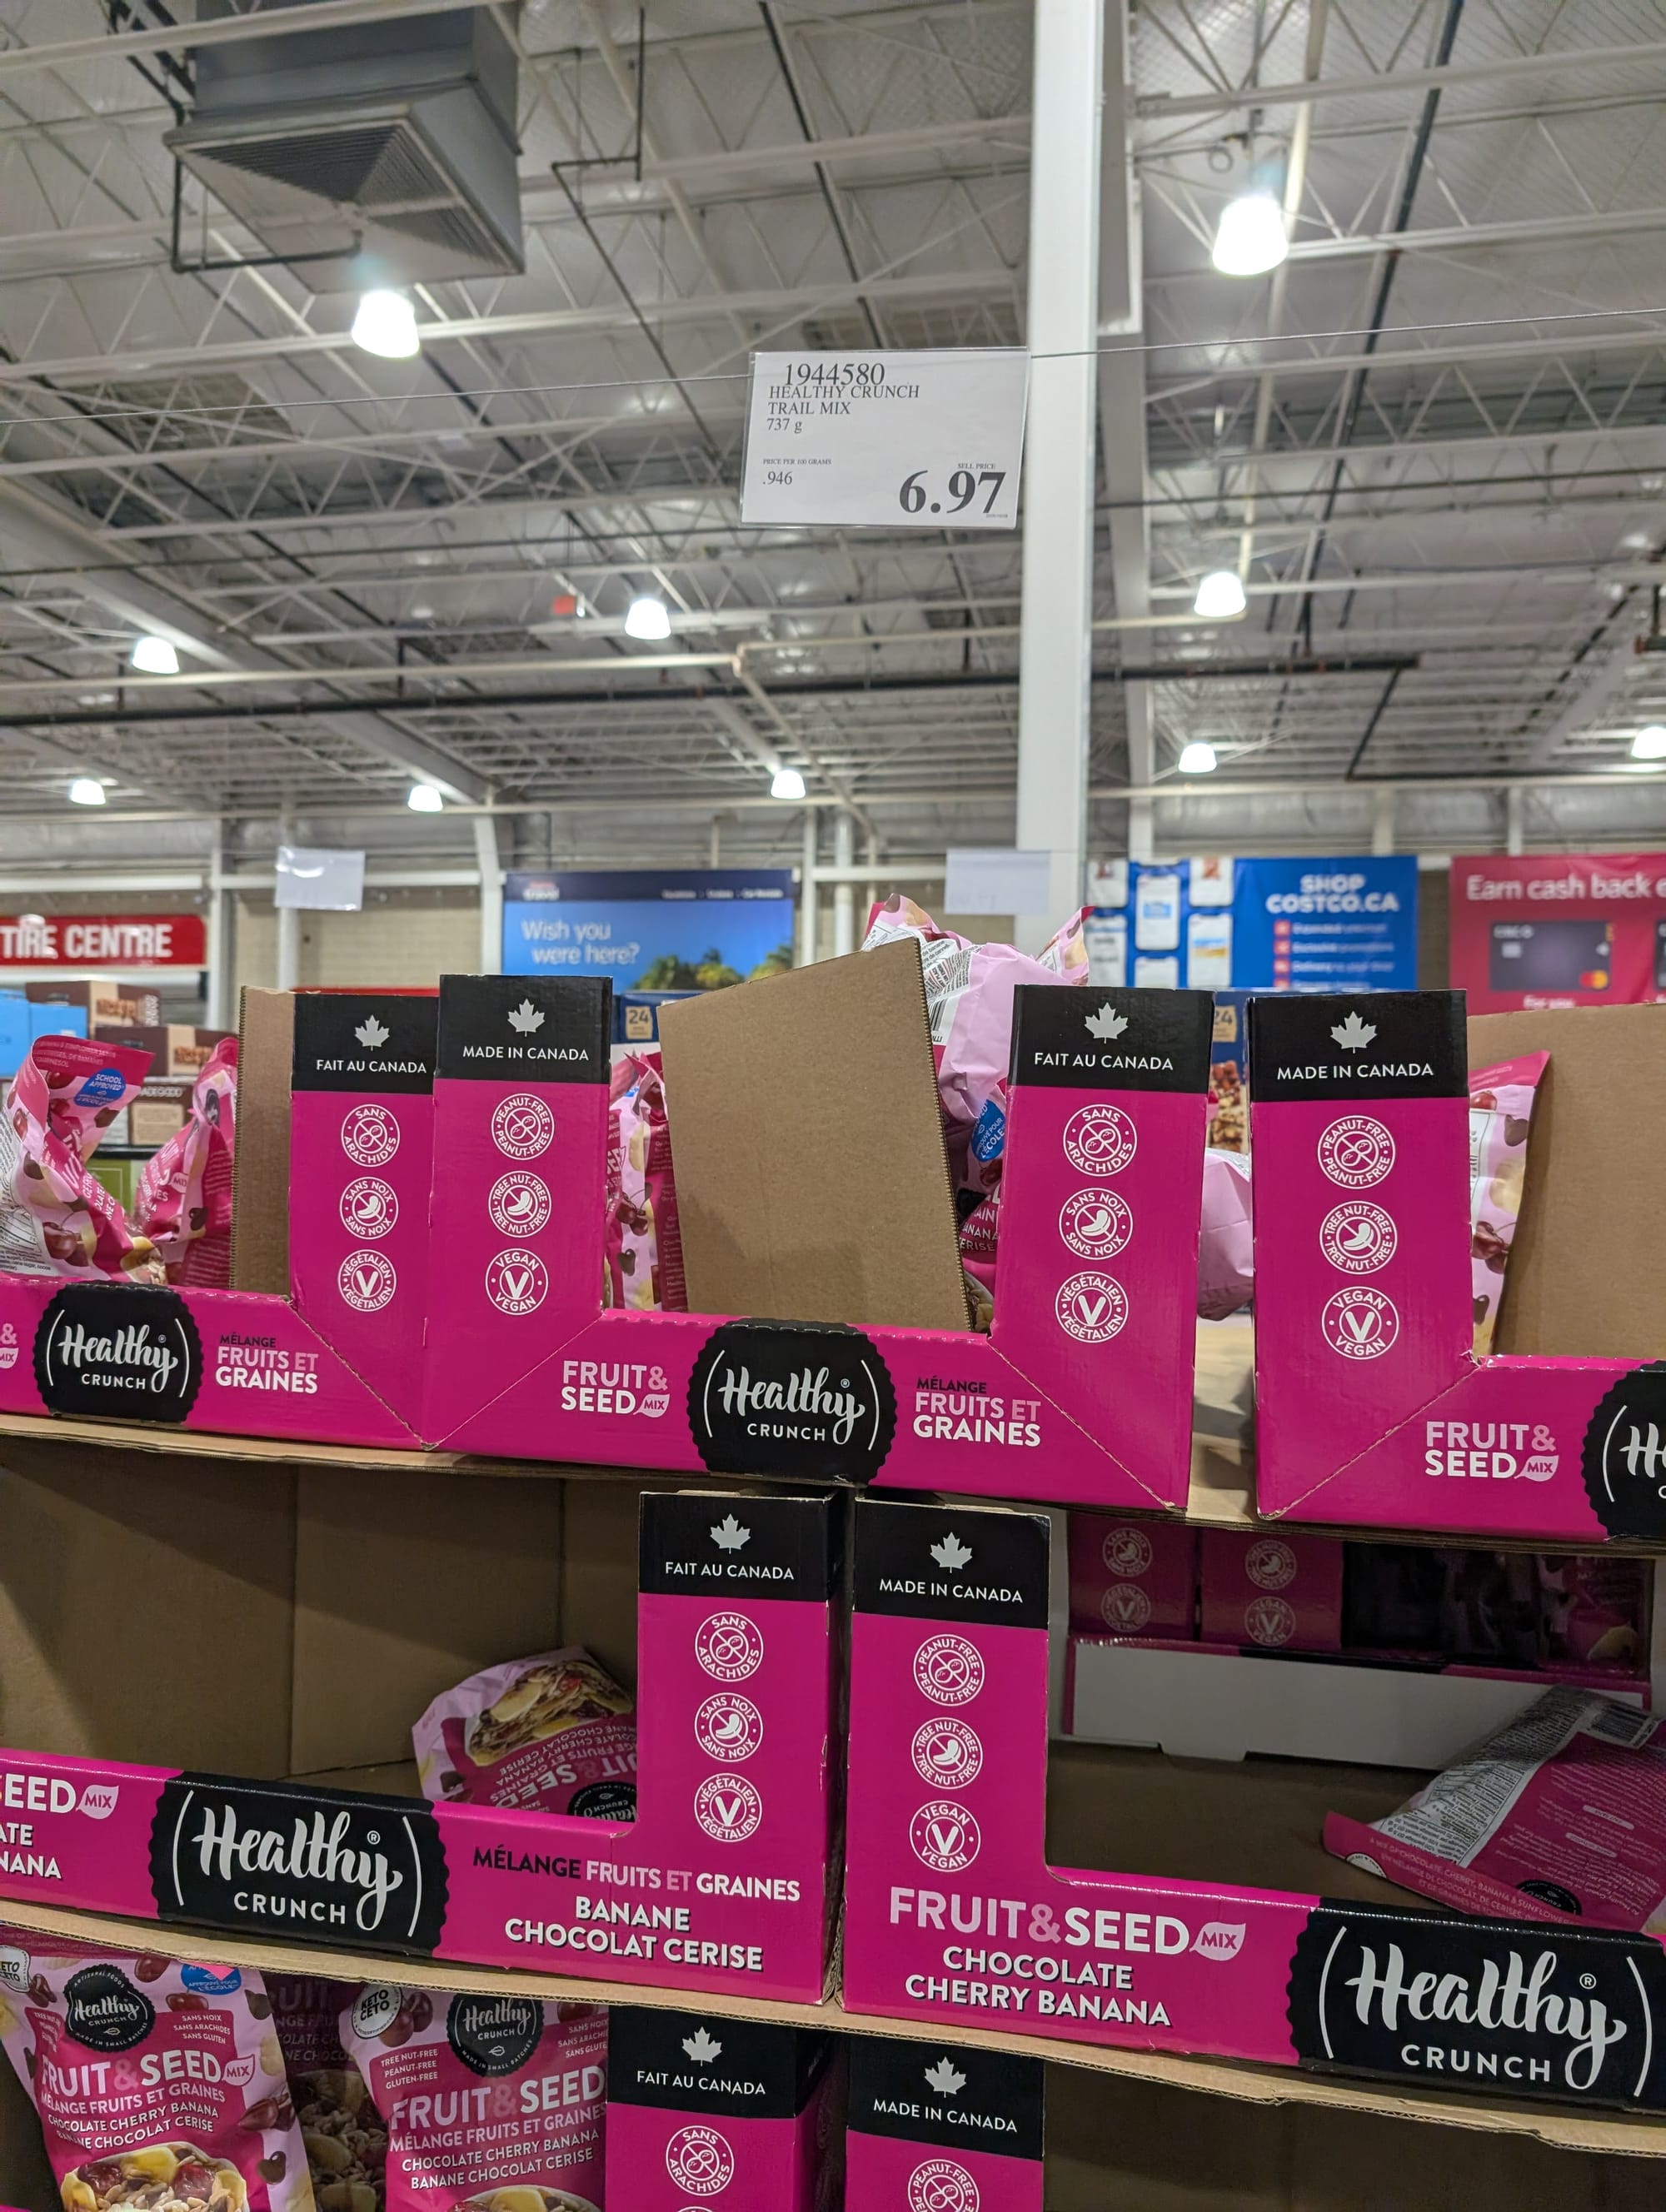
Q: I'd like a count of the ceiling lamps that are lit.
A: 10